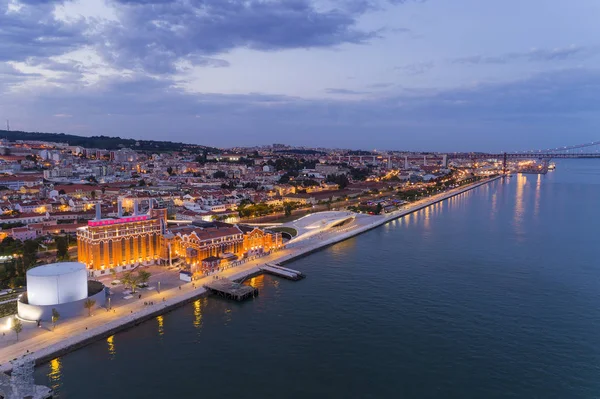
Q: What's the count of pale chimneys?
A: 4